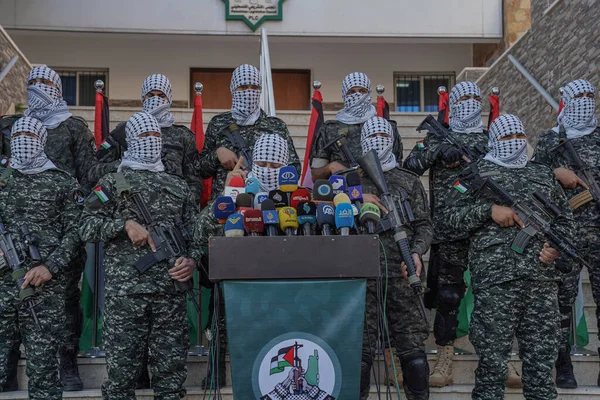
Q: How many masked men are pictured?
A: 11